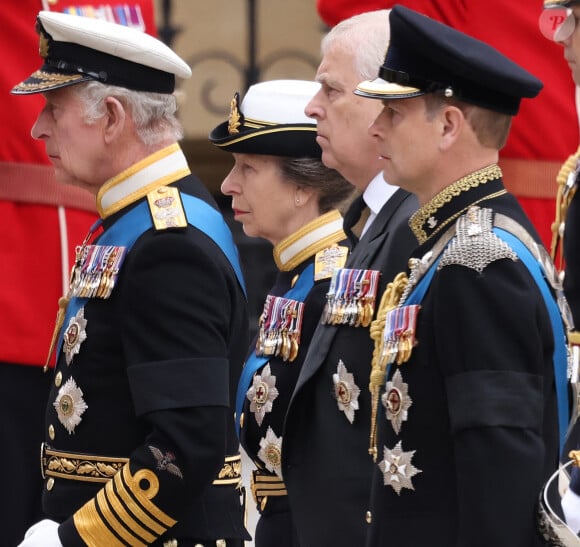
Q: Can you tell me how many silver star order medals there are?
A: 7